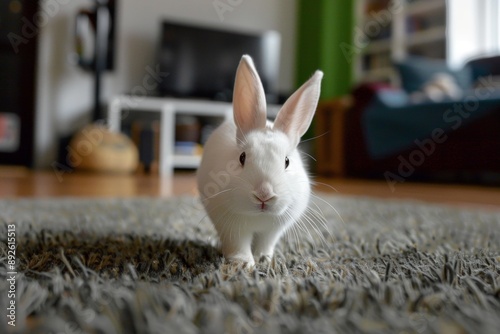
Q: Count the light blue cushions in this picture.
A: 1